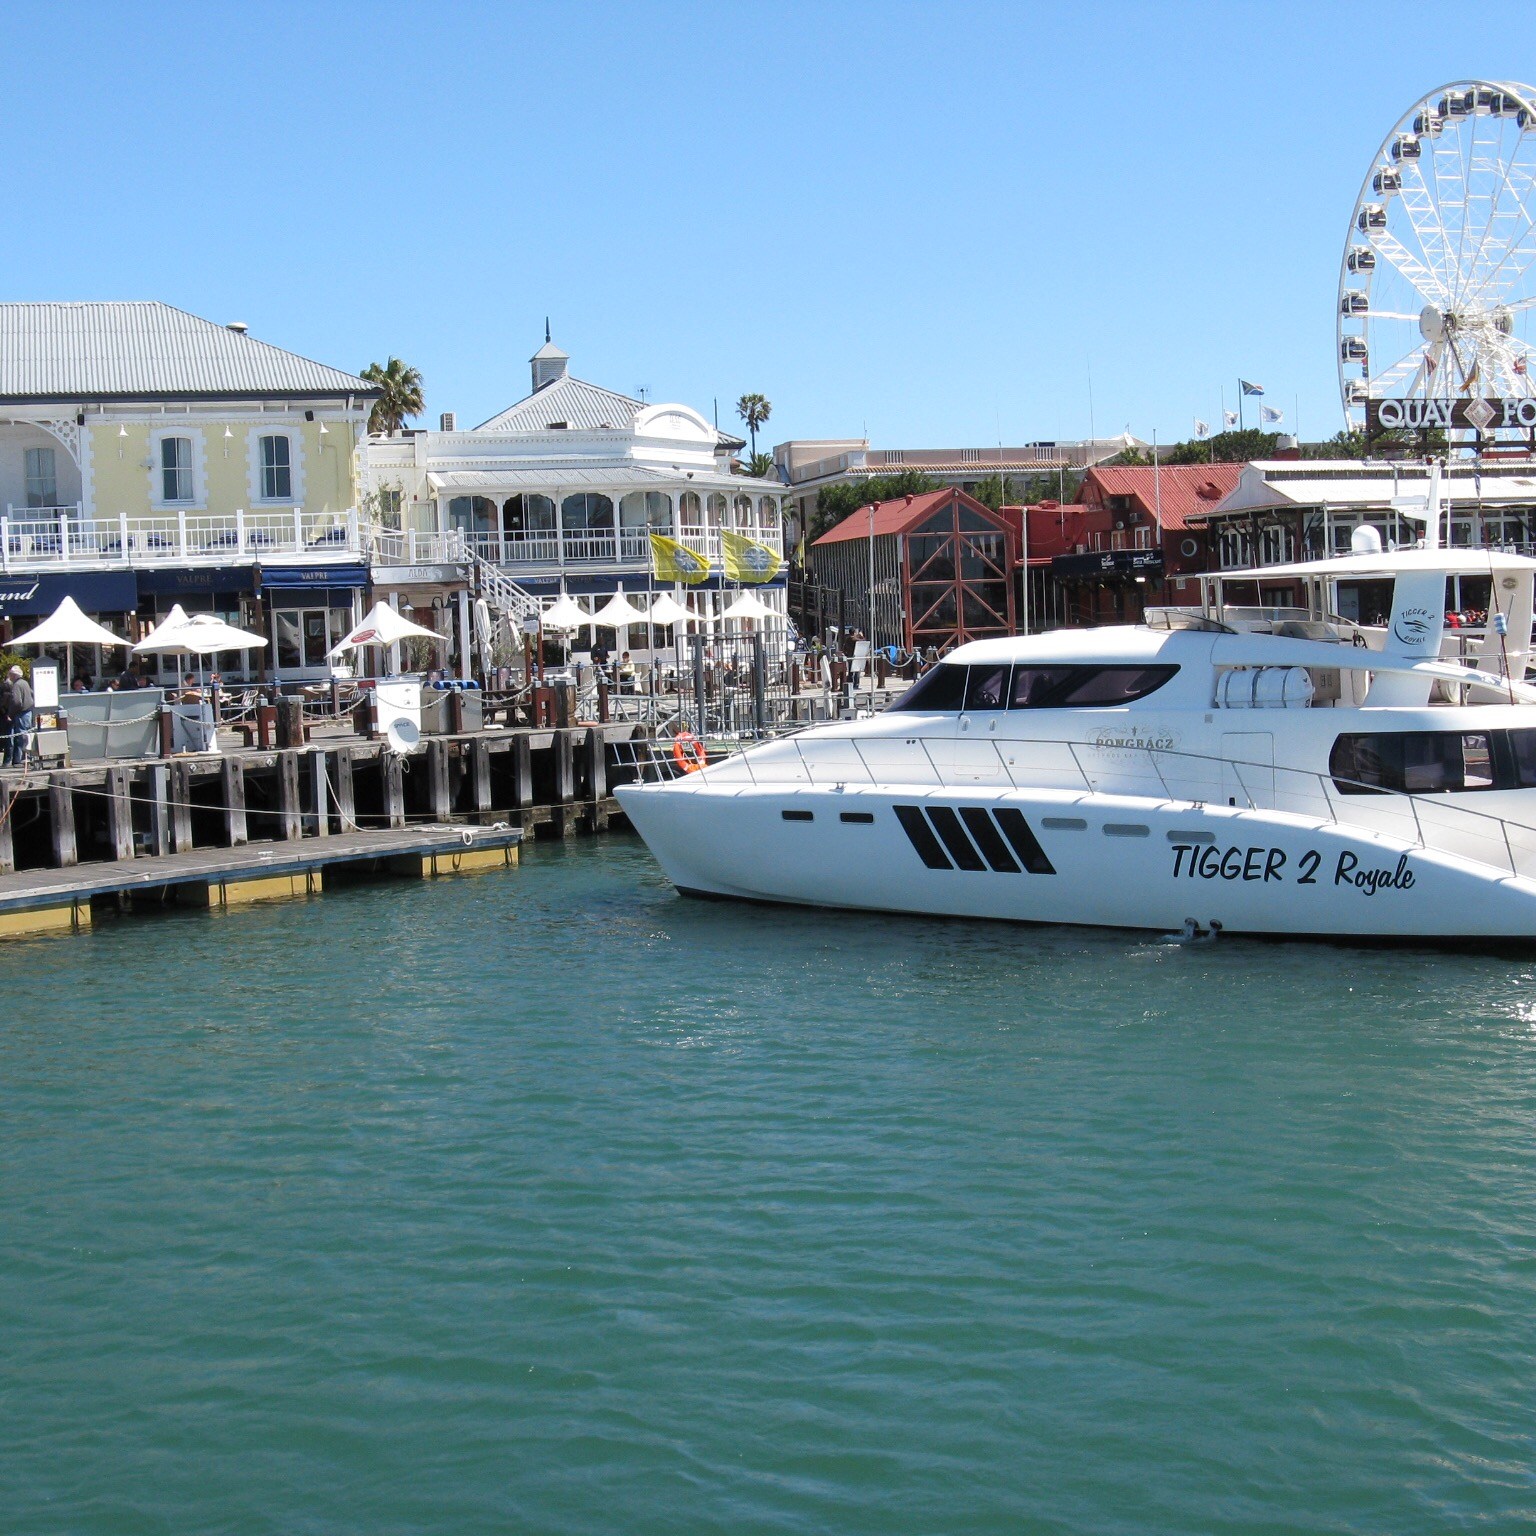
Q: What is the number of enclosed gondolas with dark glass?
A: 12